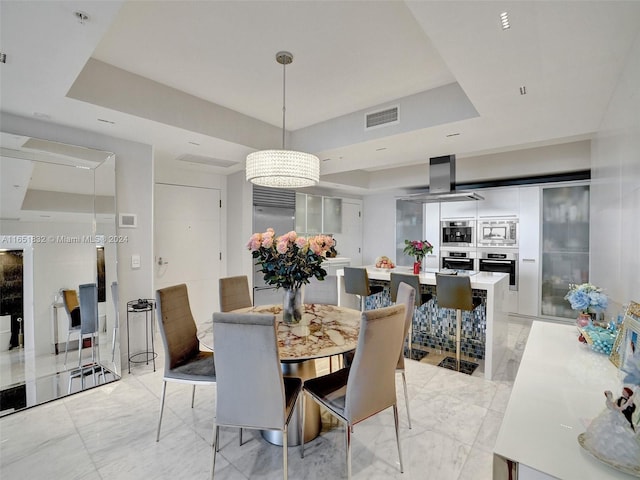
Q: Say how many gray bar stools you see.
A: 3